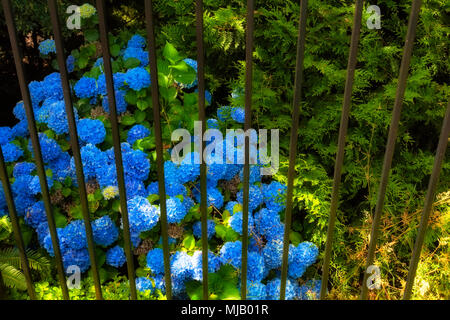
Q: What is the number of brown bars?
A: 11